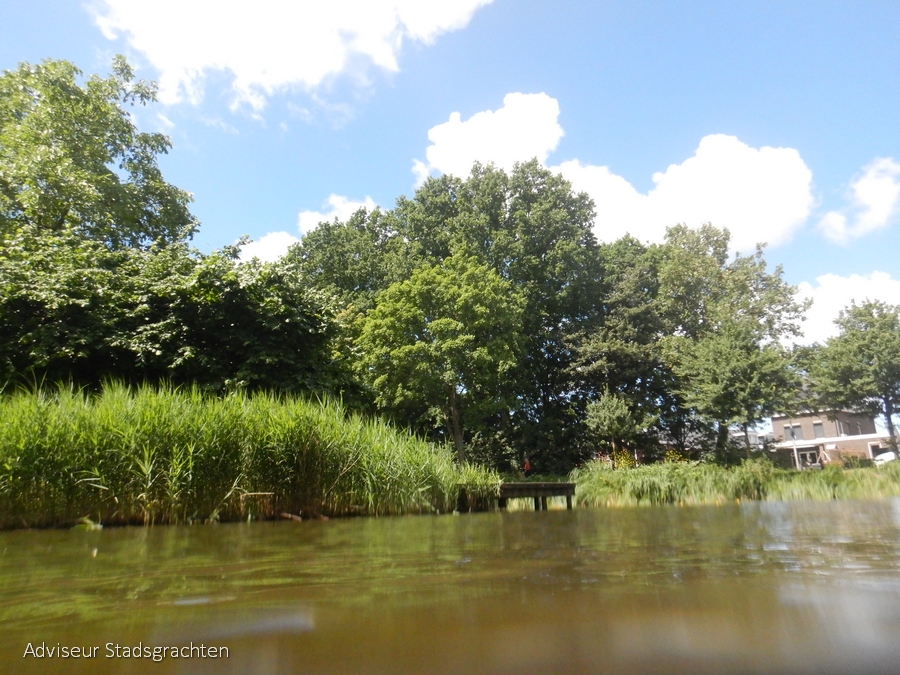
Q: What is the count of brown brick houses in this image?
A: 1